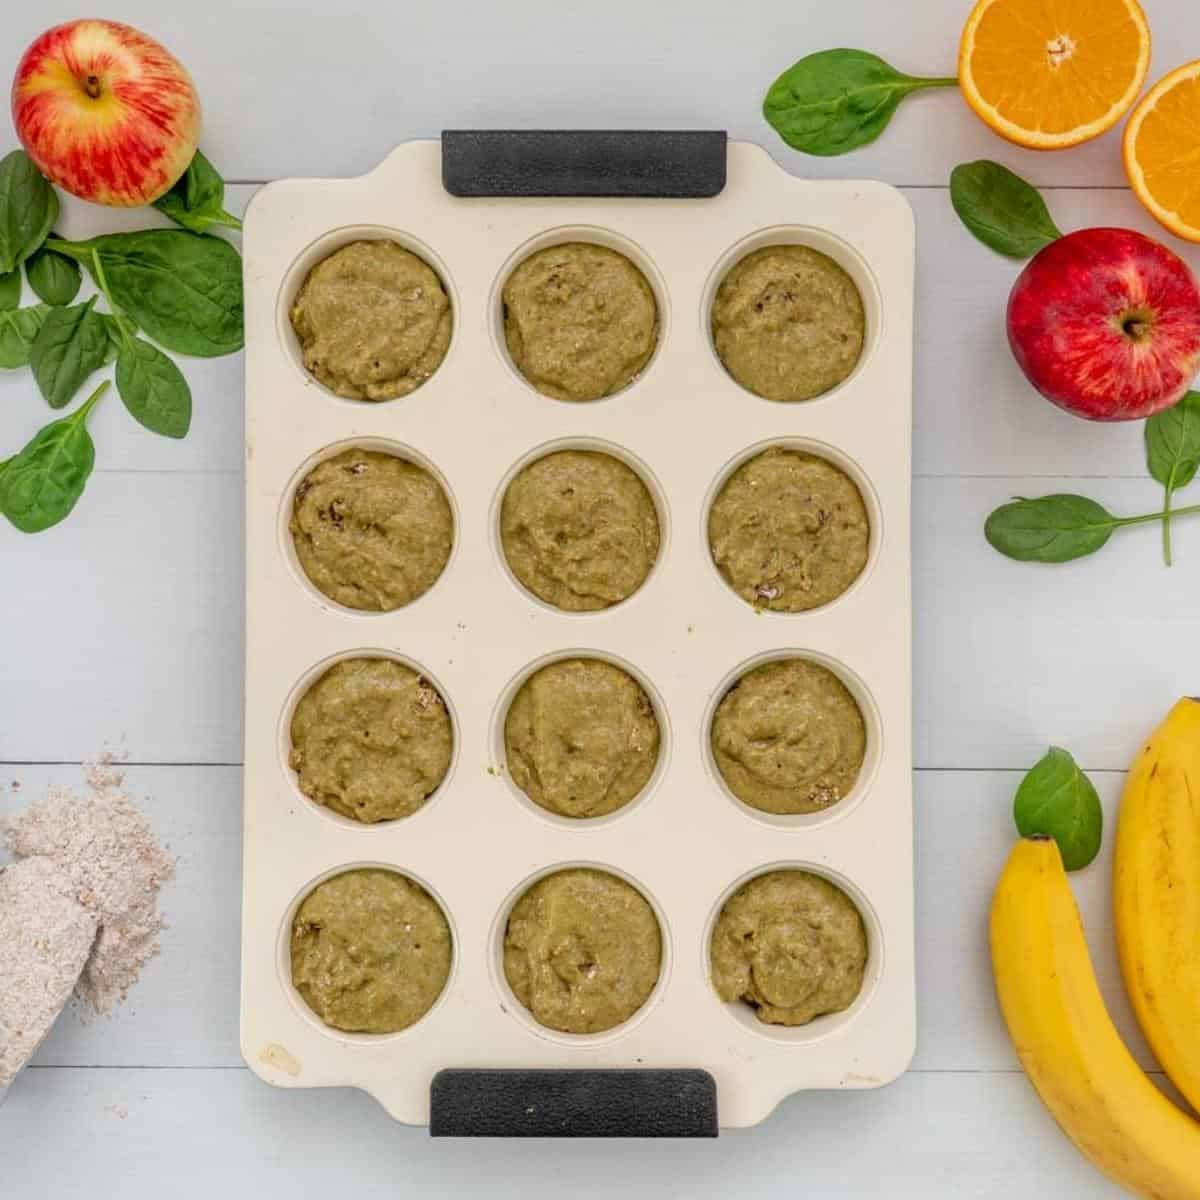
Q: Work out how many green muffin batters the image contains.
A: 12